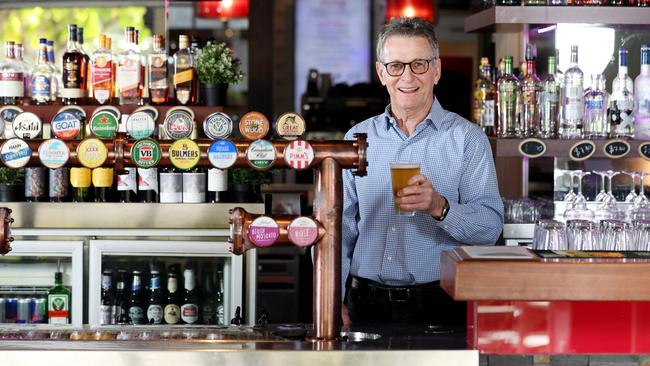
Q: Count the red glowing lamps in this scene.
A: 2